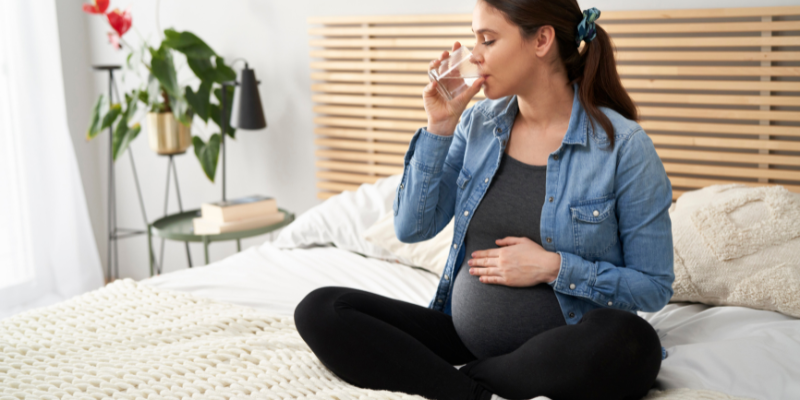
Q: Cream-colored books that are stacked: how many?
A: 2